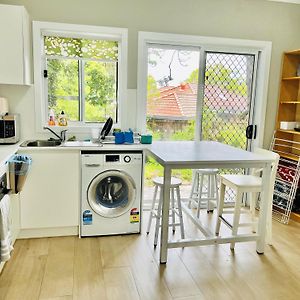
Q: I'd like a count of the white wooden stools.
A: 3